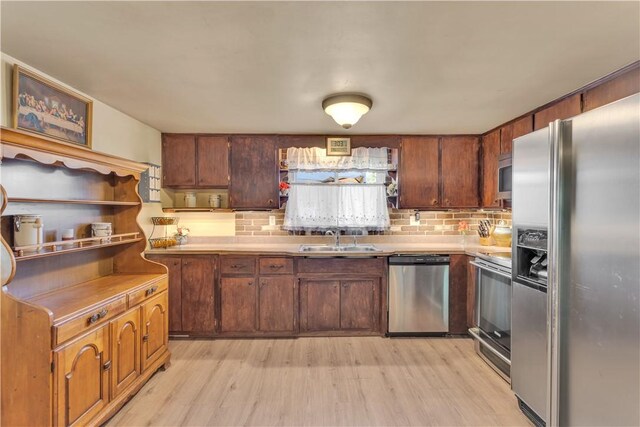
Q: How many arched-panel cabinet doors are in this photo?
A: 3